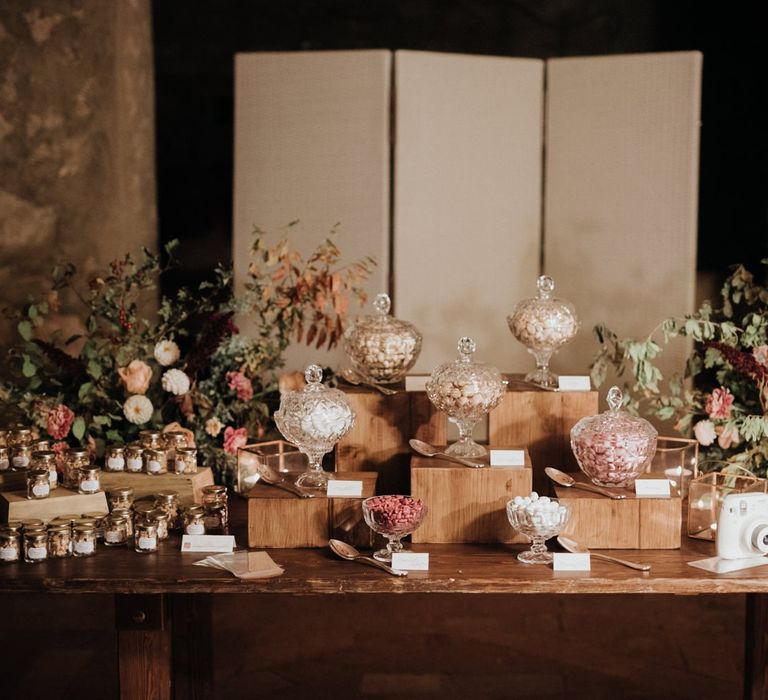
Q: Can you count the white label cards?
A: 8